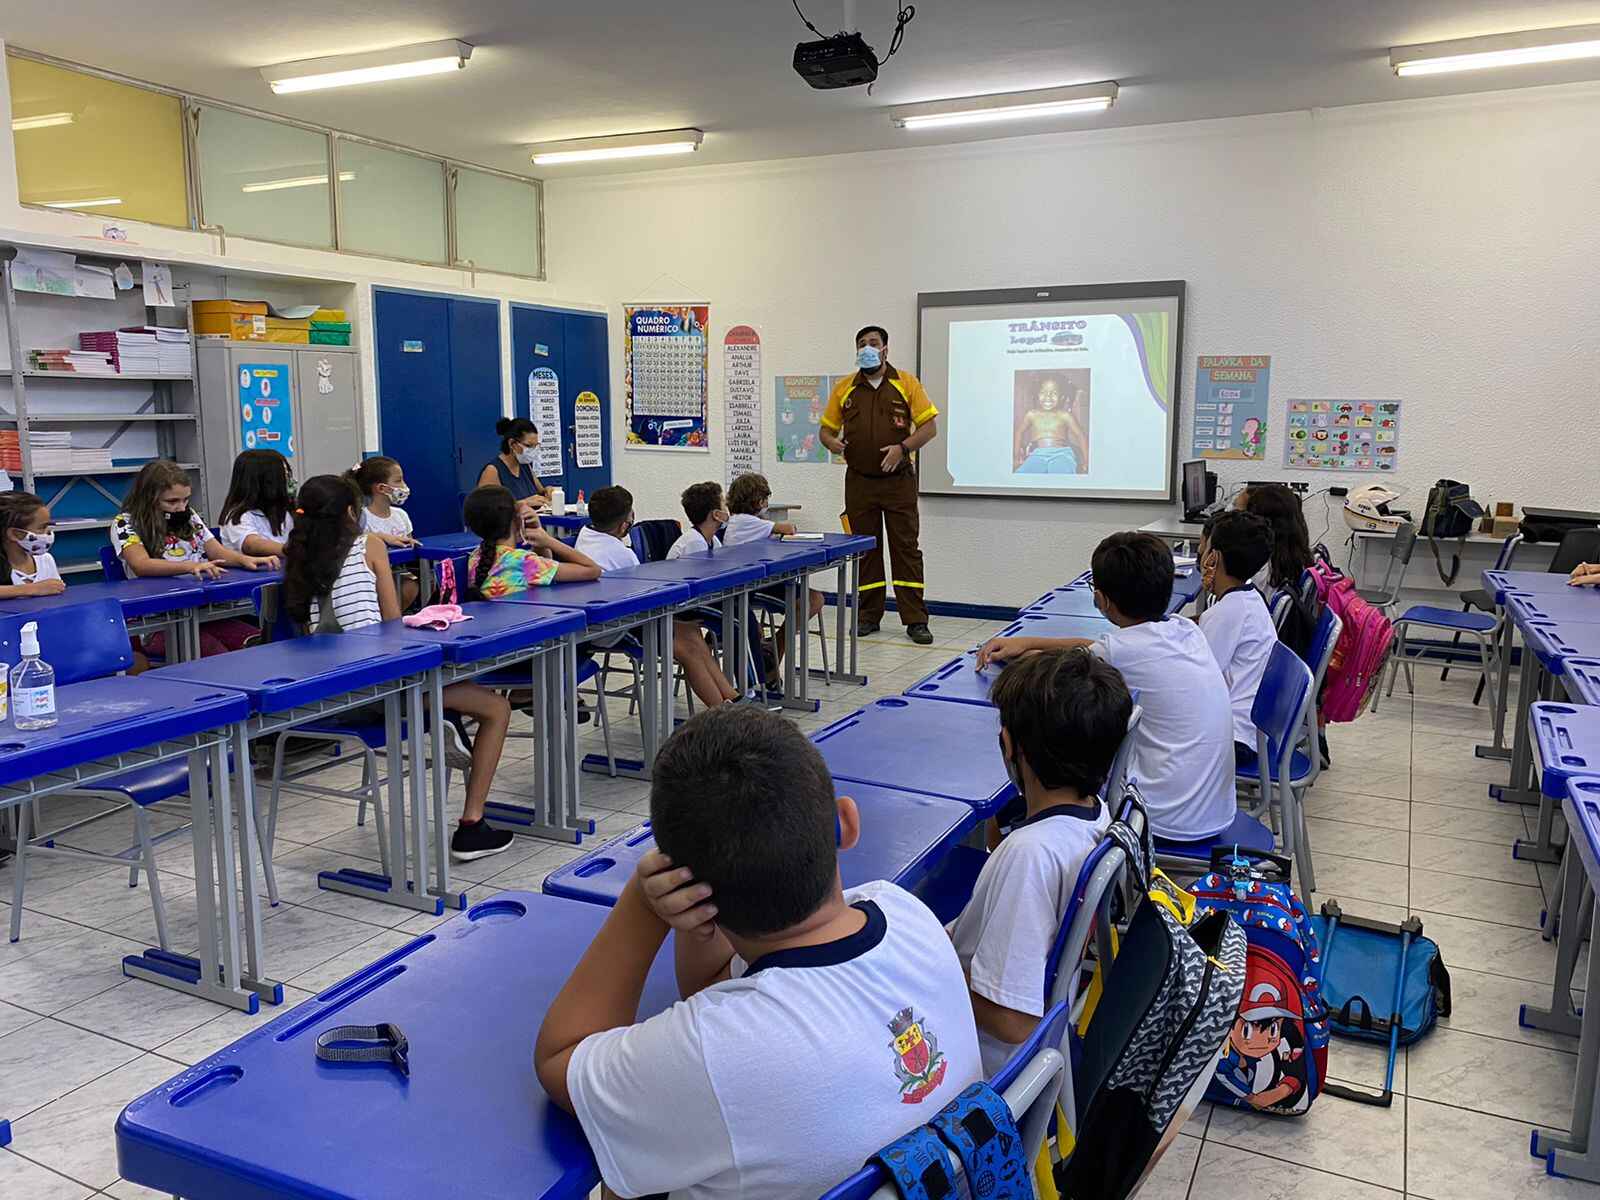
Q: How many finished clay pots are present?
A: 0